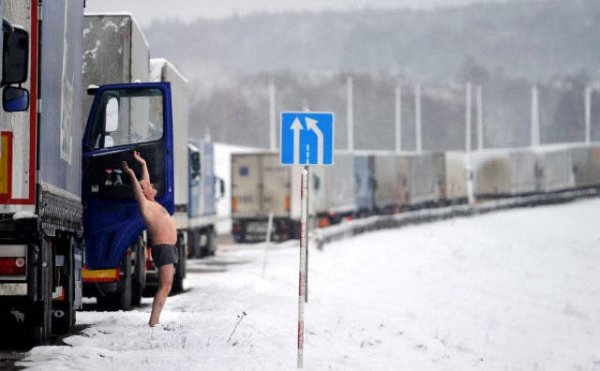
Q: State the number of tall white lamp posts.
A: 8